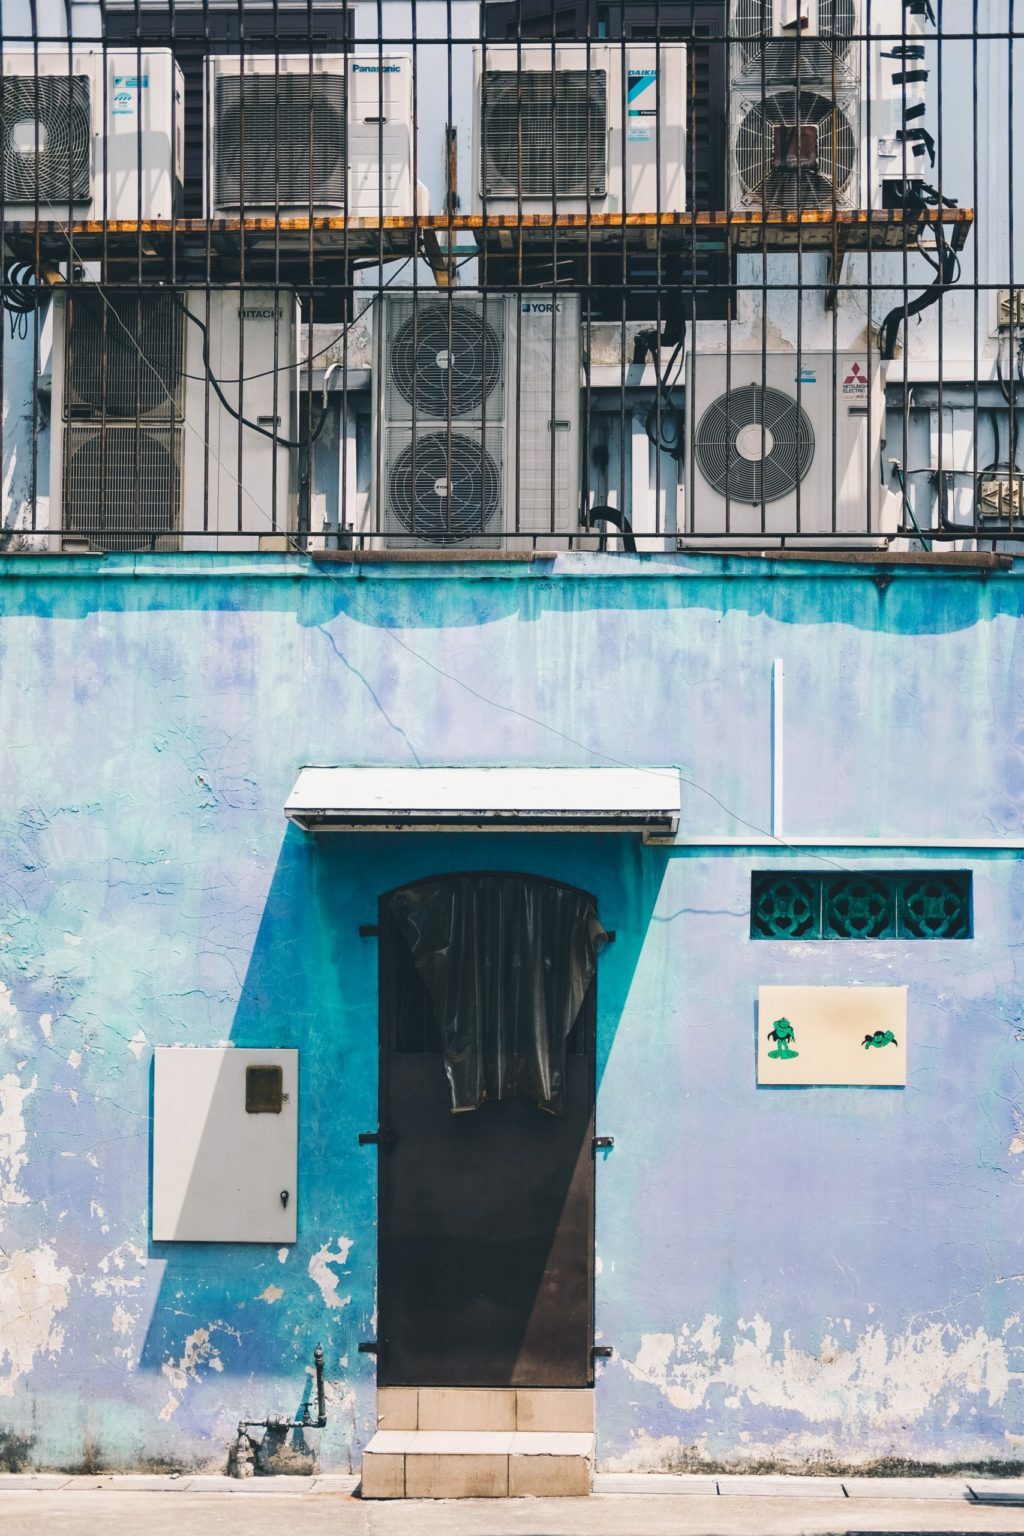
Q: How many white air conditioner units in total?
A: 7